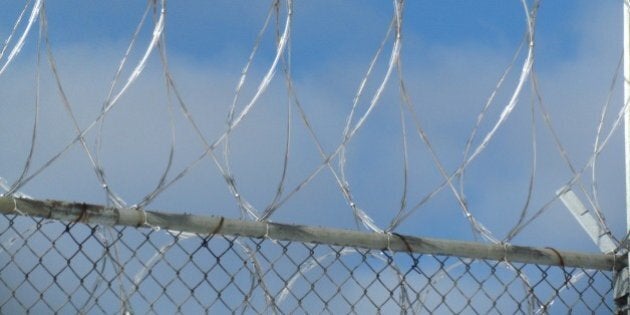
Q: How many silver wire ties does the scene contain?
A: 5